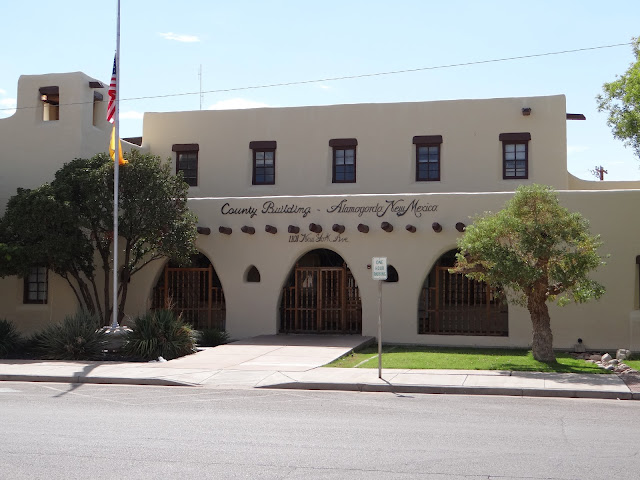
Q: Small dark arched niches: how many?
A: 2